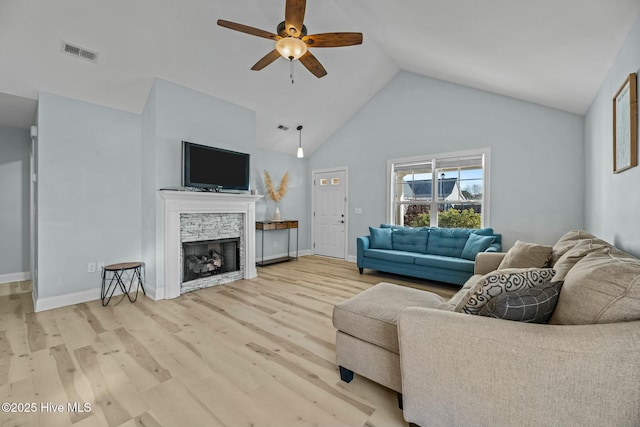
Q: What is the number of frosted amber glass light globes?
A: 1